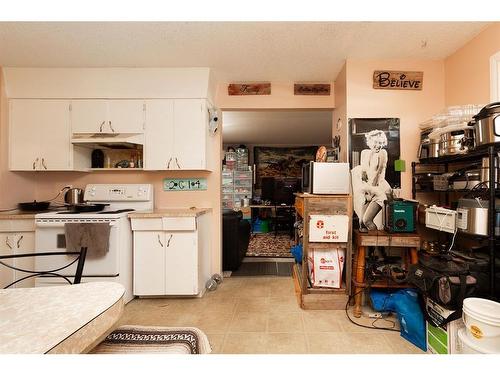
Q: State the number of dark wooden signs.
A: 3